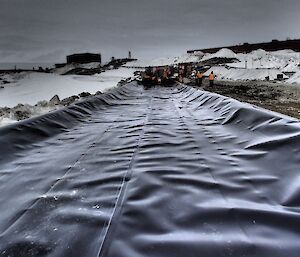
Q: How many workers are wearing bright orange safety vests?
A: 2